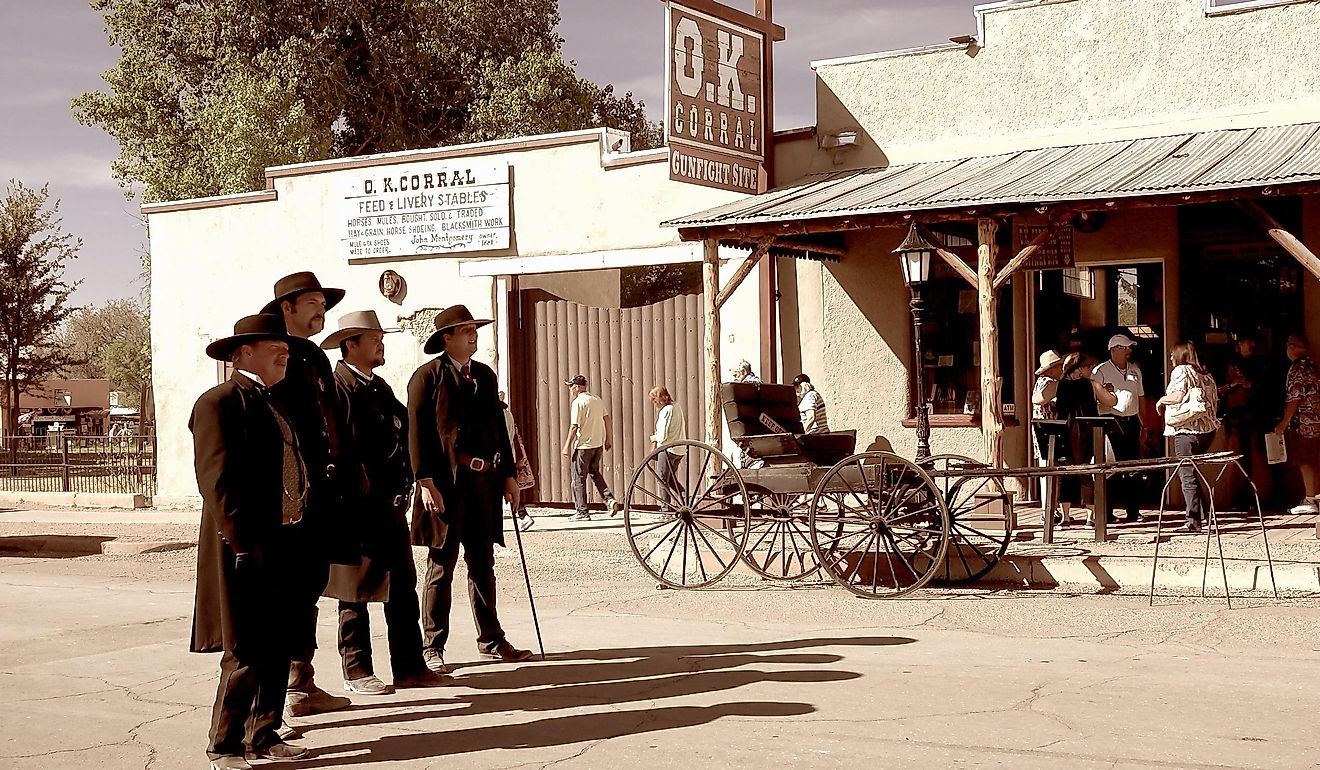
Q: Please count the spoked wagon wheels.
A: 4